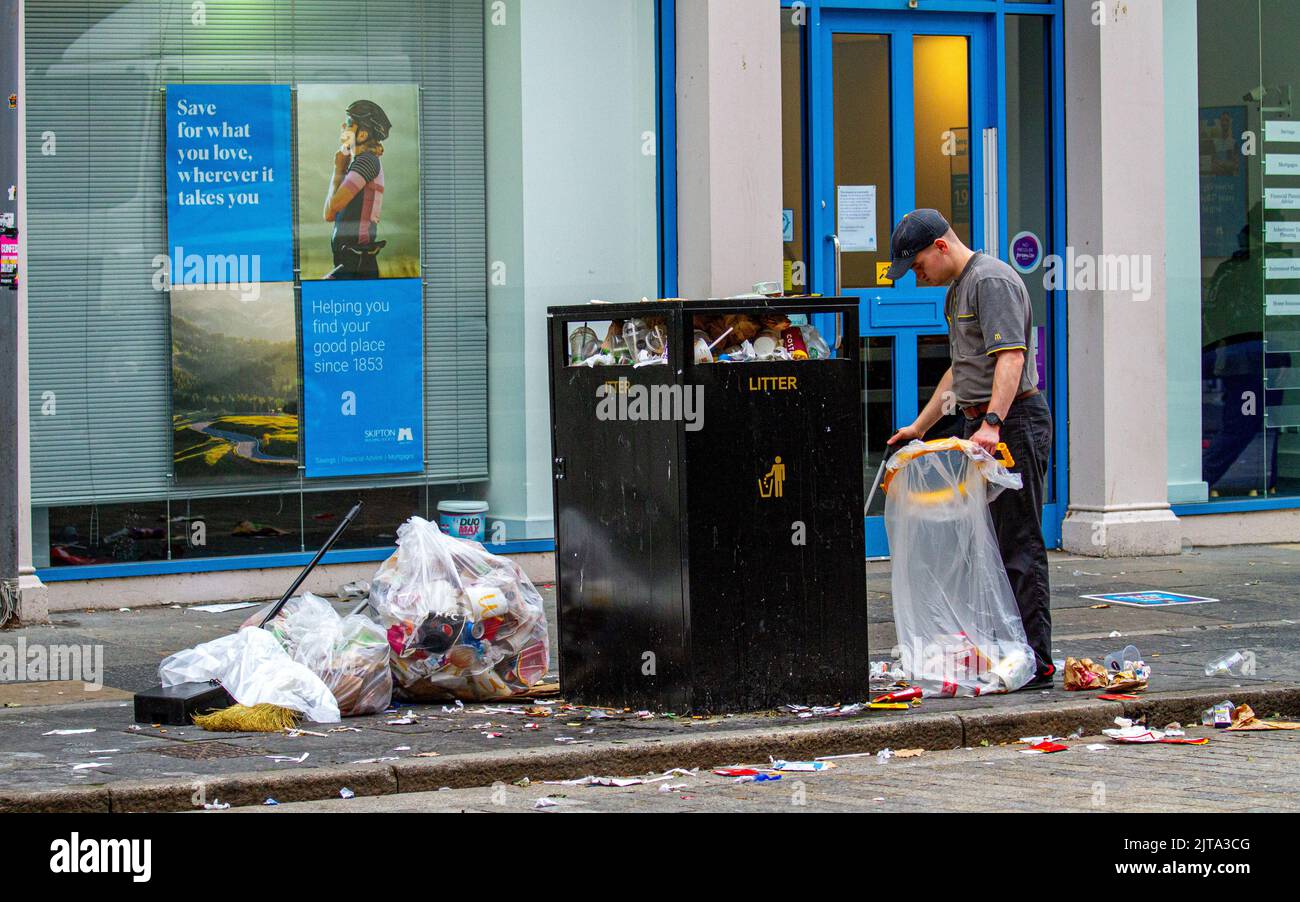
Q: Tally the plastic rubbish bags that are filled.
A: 2